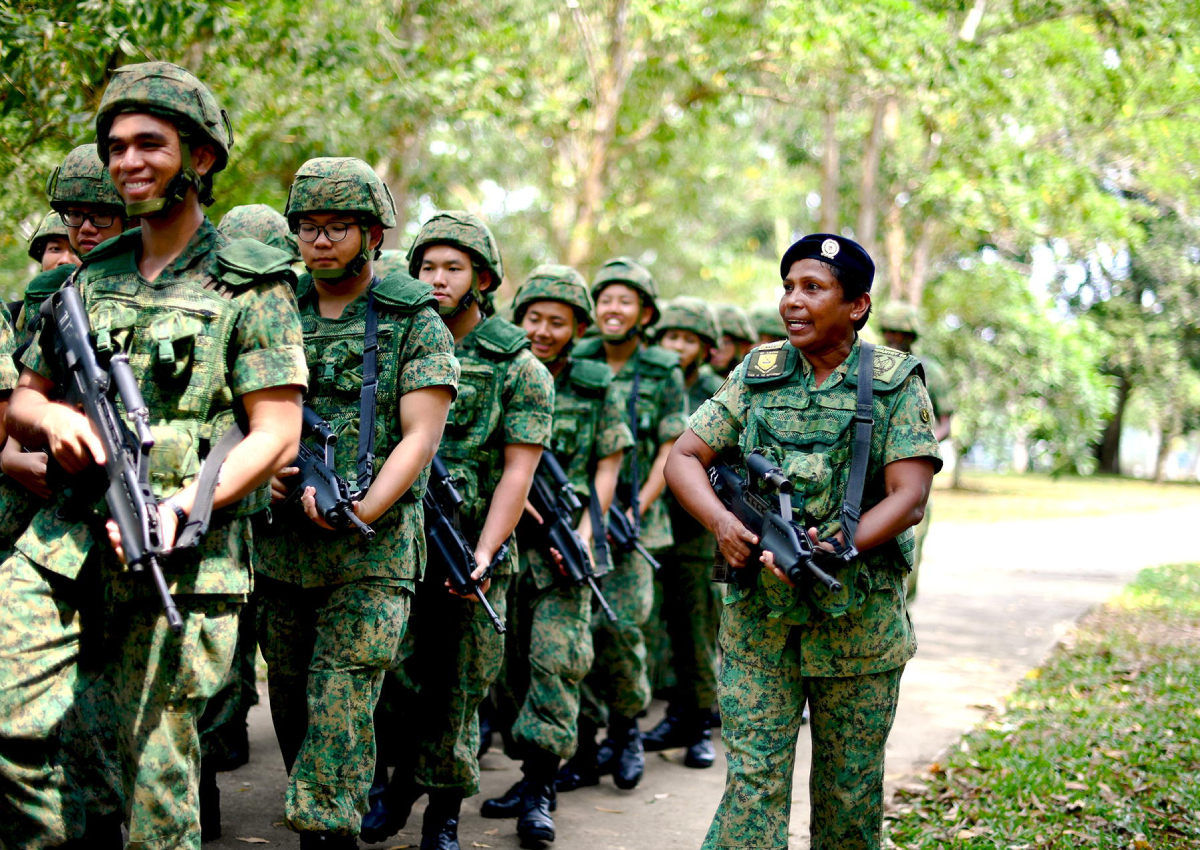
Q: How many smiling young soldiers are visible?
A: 3